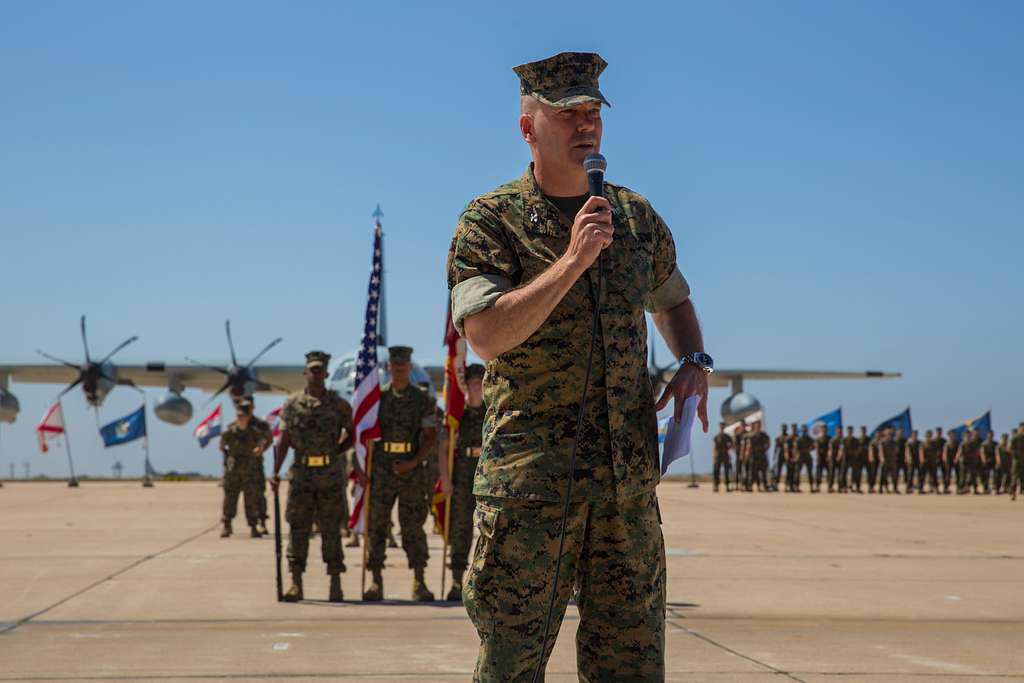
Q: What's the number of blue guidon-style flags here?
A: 4